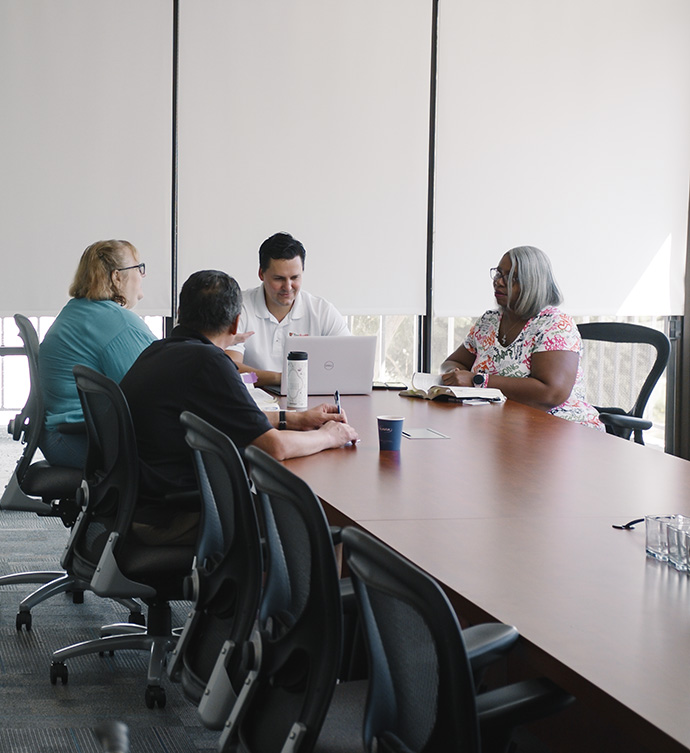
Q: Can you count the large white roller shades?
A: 3